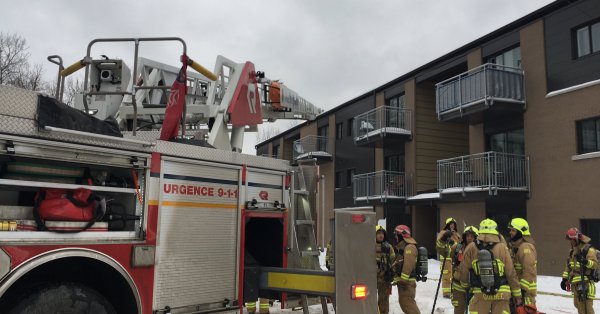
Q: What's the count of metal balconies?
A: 5